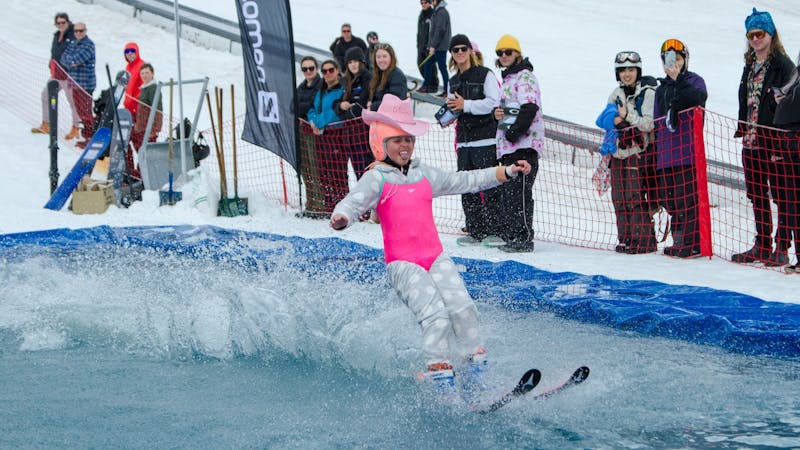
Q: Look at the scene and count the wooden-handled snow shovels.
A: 5